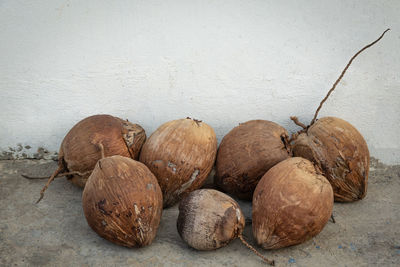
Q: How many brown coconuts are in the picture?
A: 7